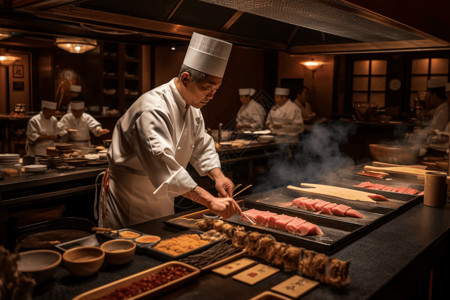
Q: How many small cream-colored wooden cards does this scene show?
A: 3